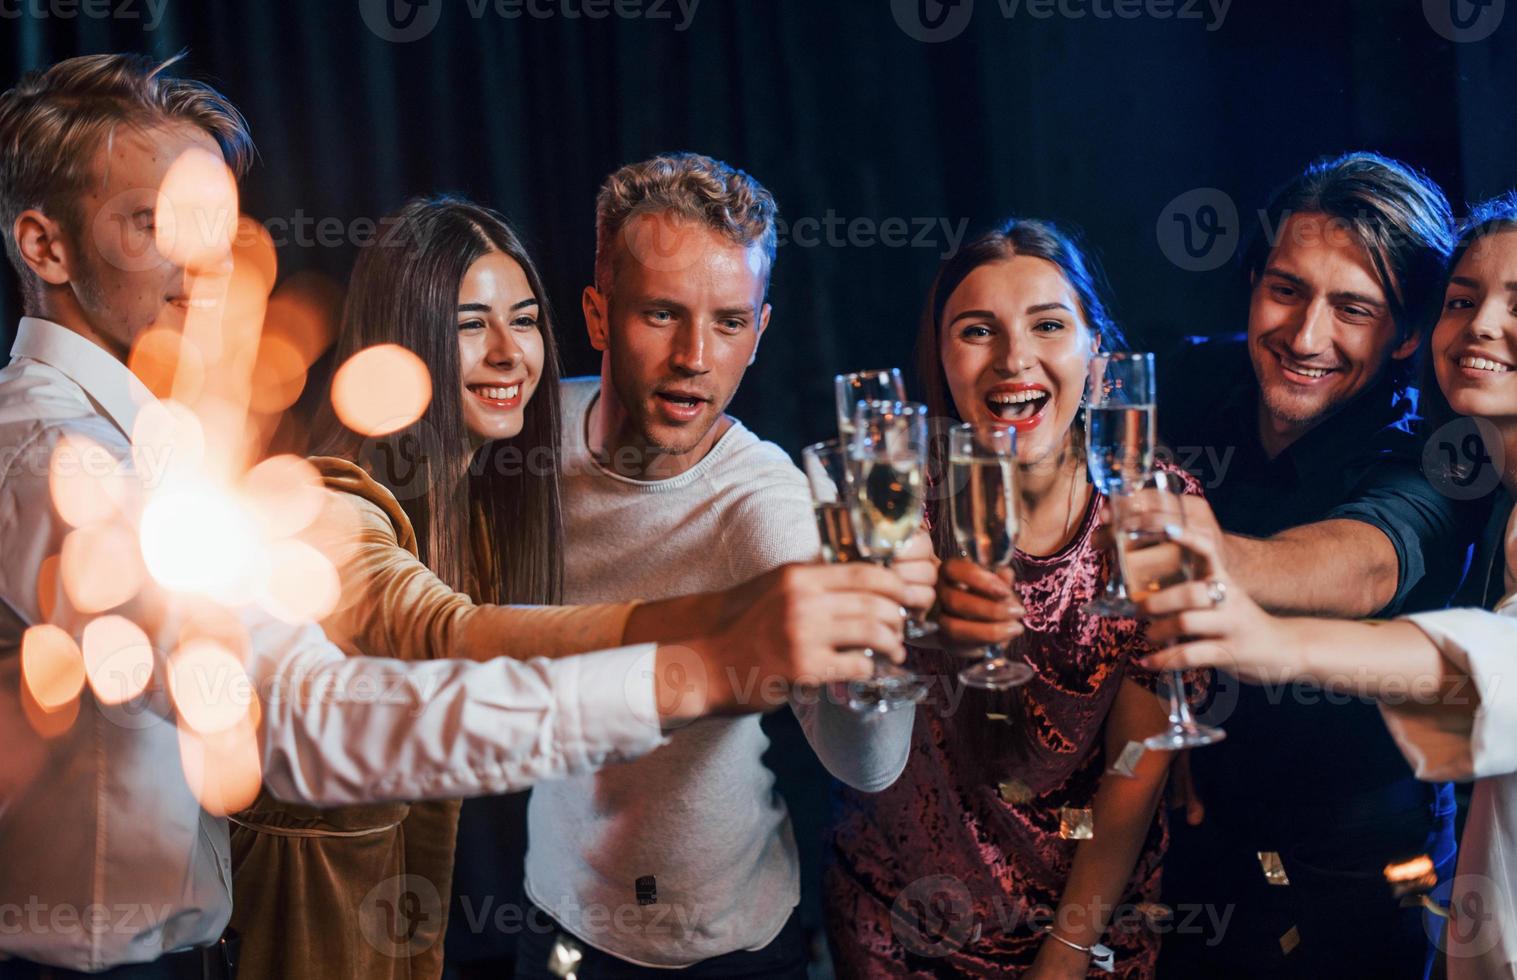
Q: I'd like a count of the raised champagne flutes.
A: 6